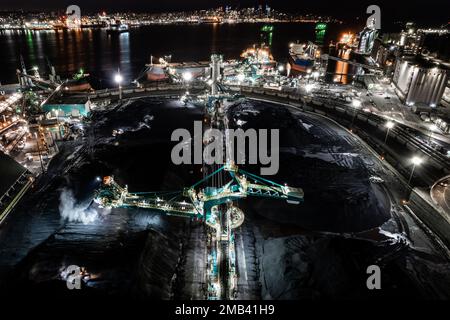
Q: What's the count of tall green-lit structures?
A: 2